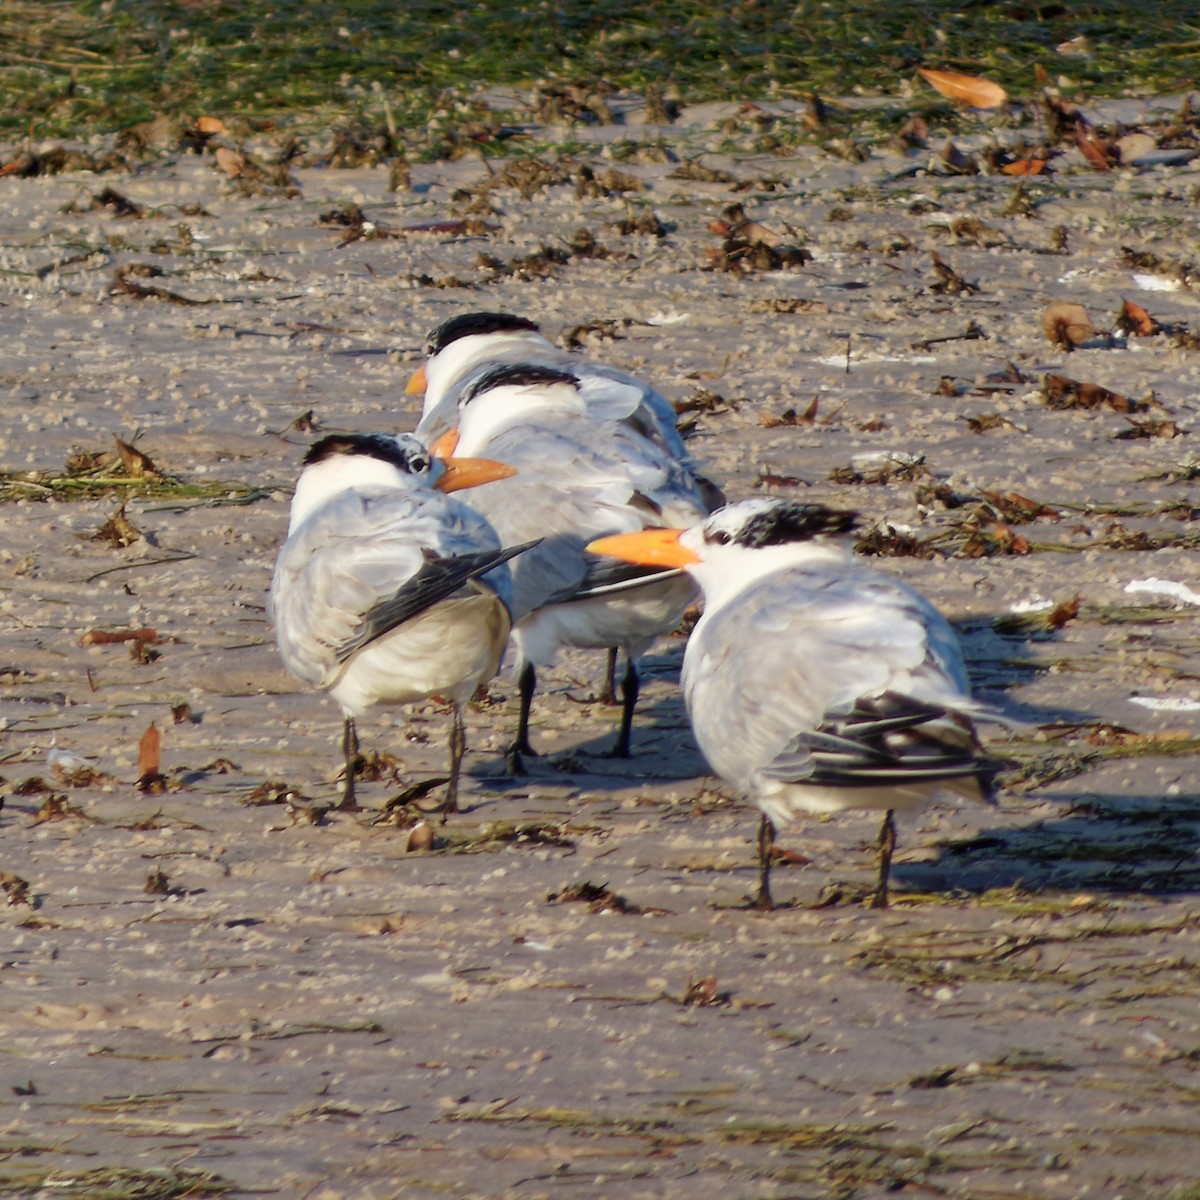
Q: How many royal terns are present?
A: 4